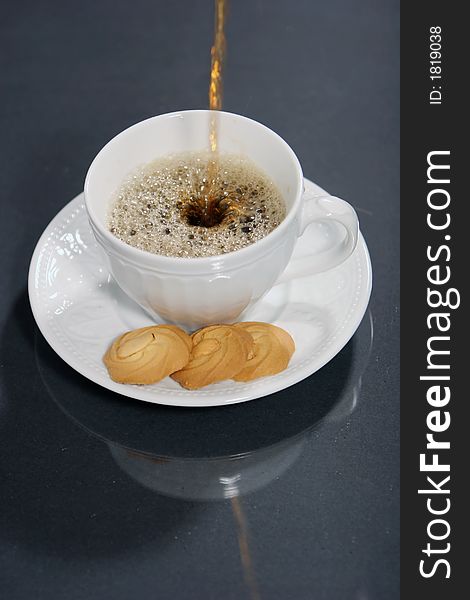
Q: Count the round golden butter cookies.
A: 3